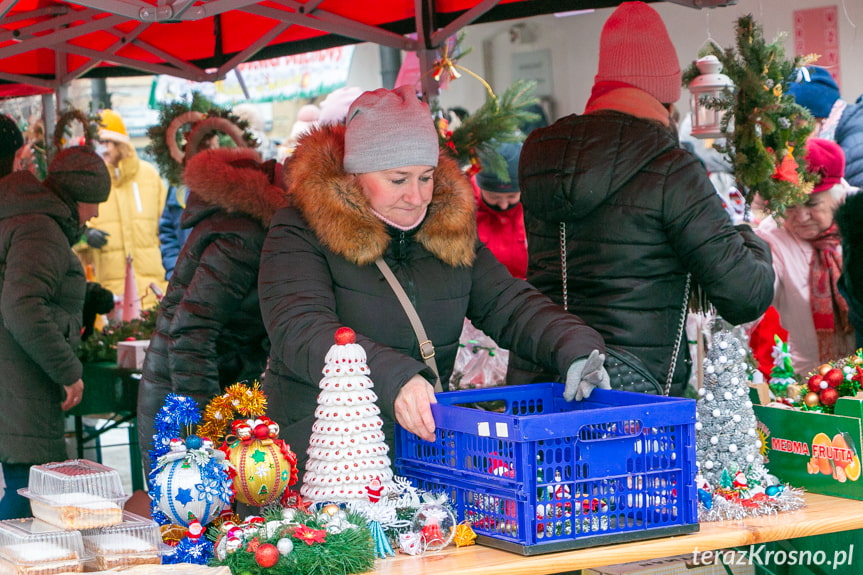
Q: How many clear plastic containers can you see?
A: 3